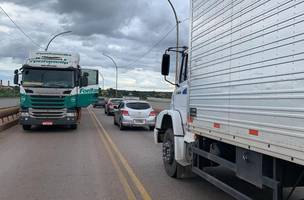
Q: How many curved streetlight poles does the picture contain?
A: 4